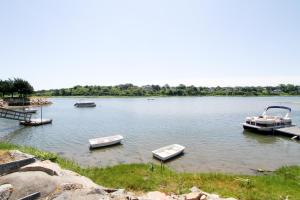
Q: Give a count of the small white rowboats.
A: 2